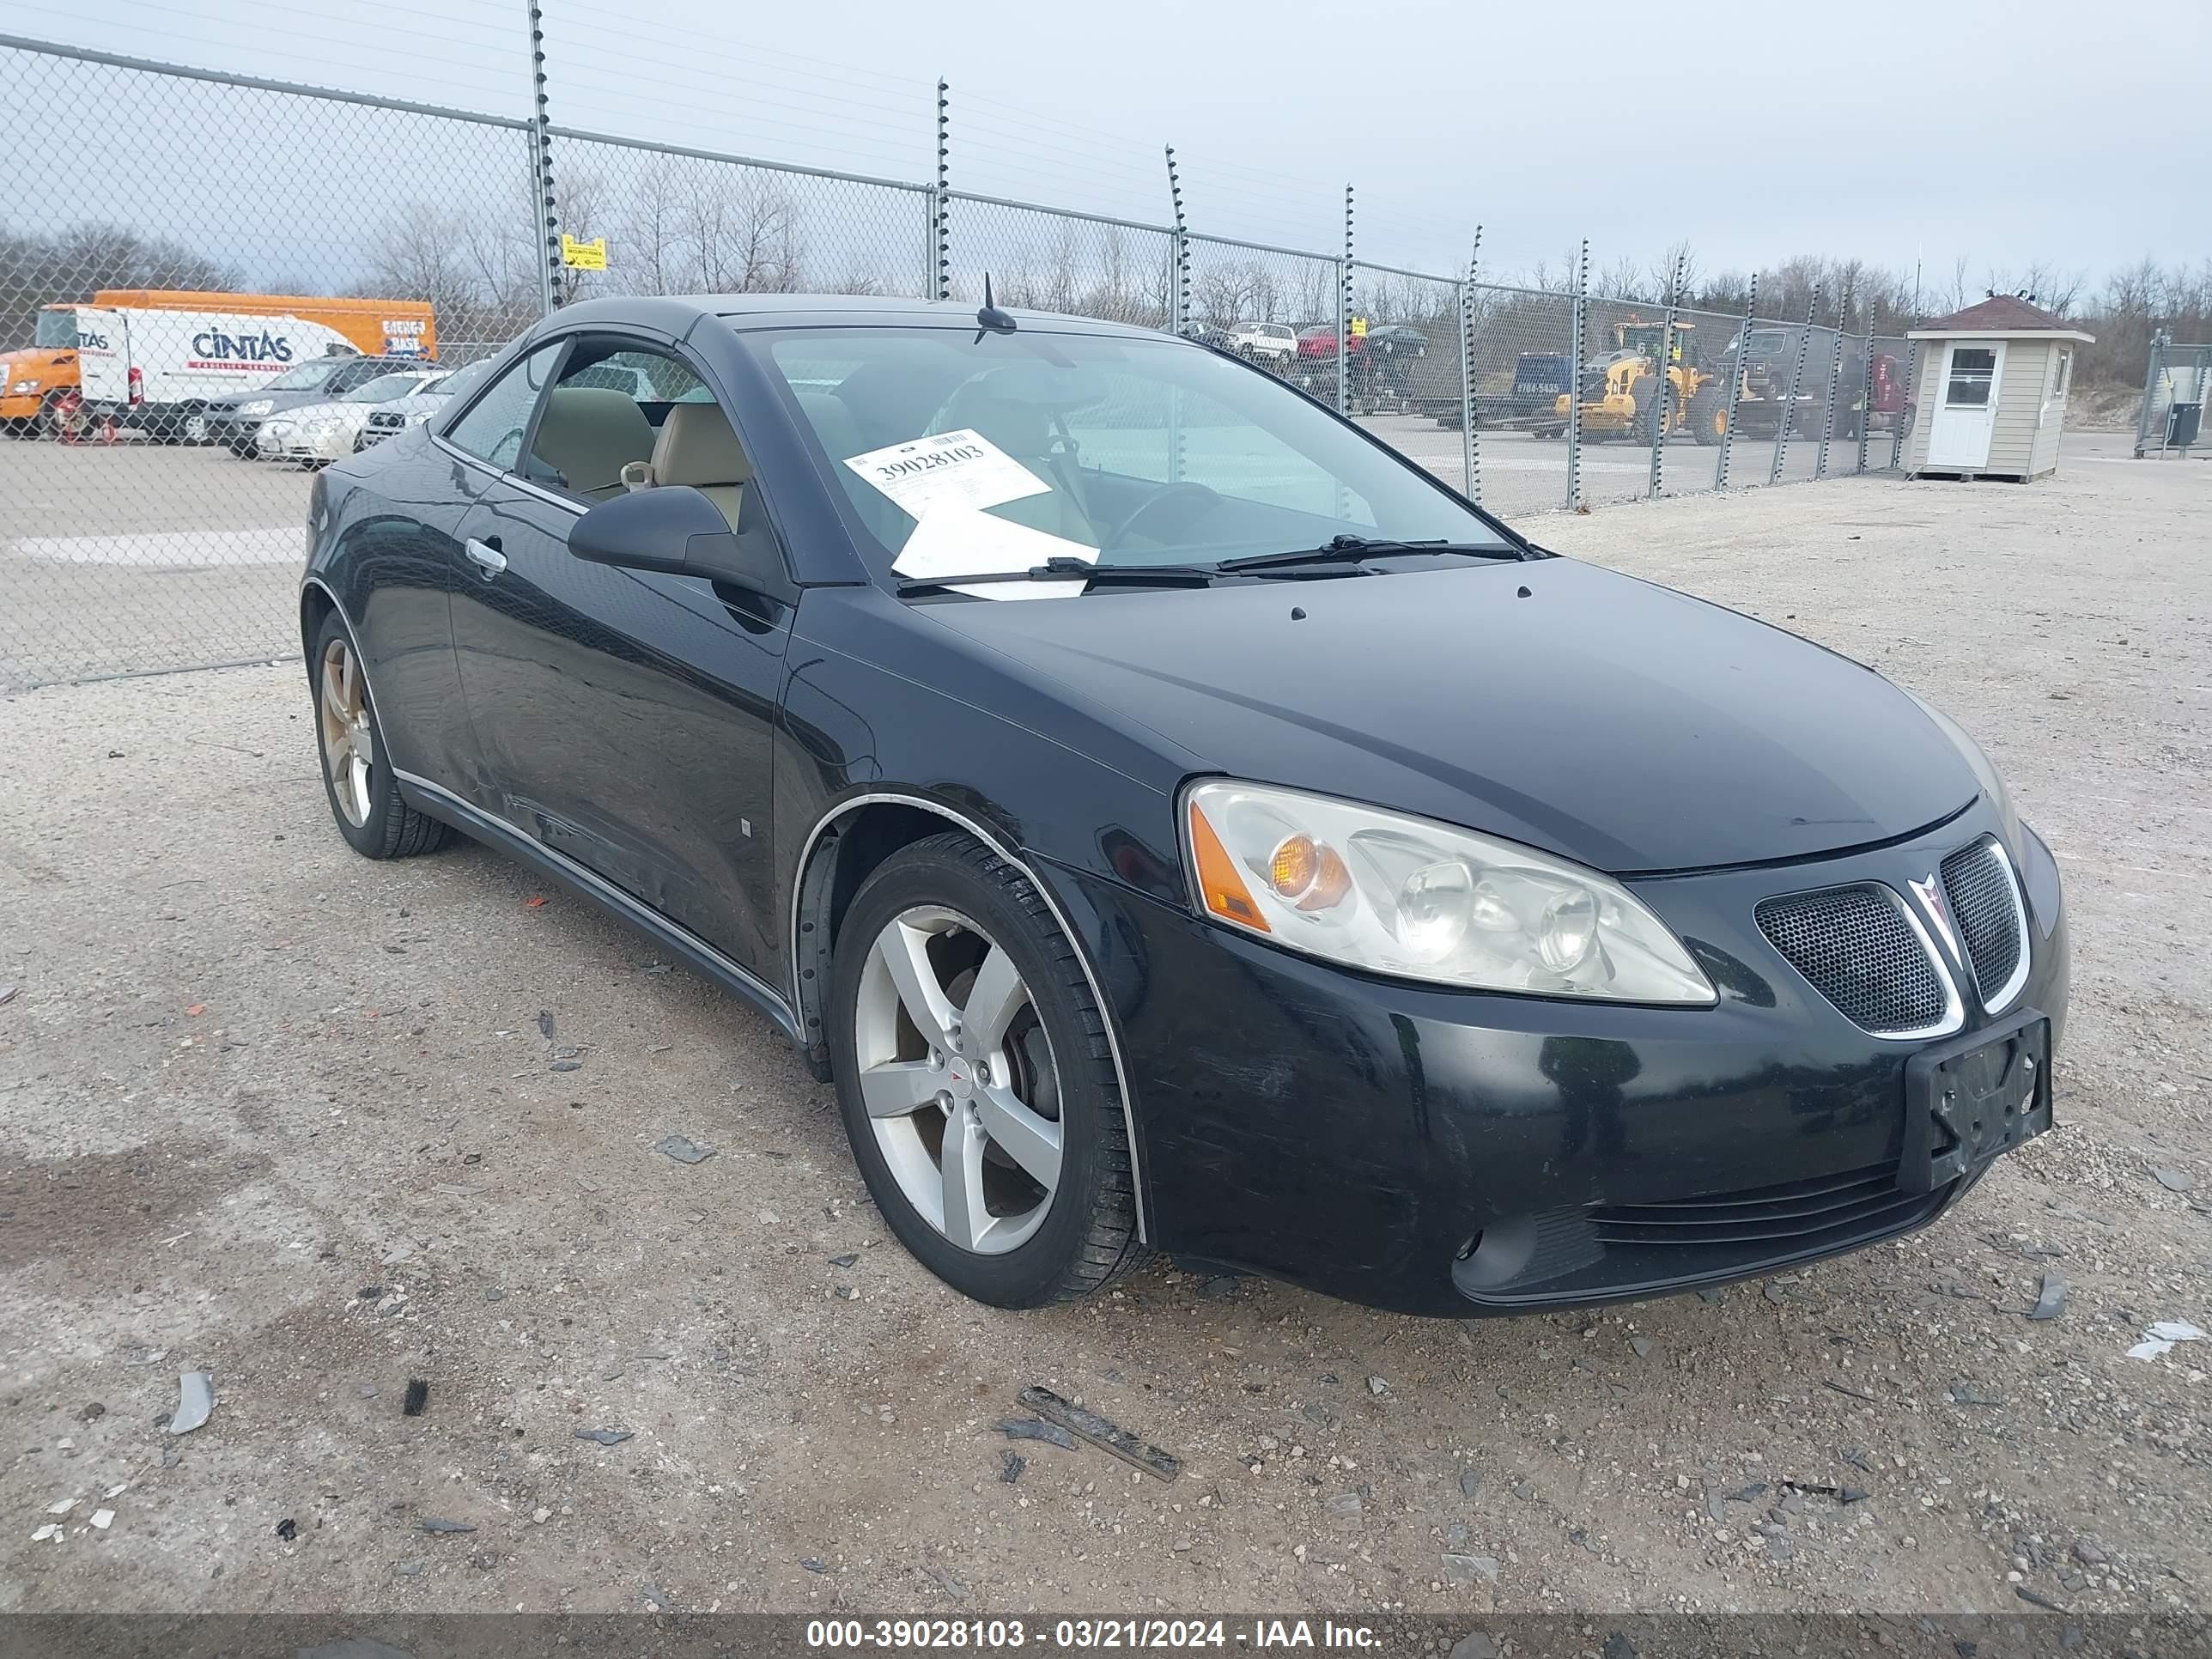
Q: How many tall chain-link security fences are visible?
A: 1